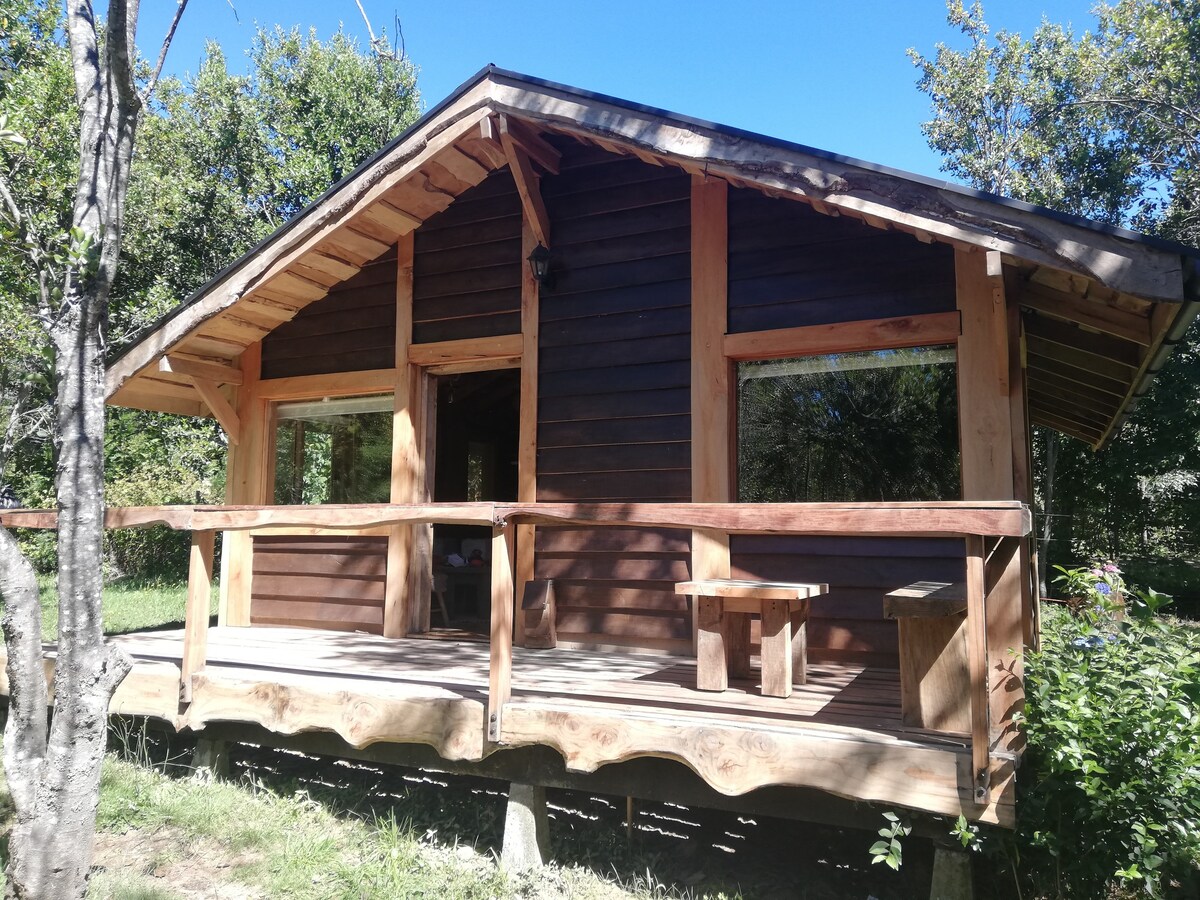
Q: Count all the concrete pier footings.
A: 3